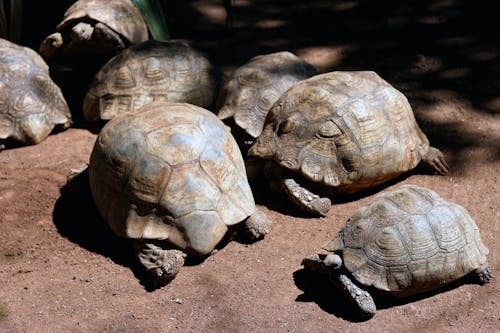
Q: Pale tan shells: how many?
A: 7